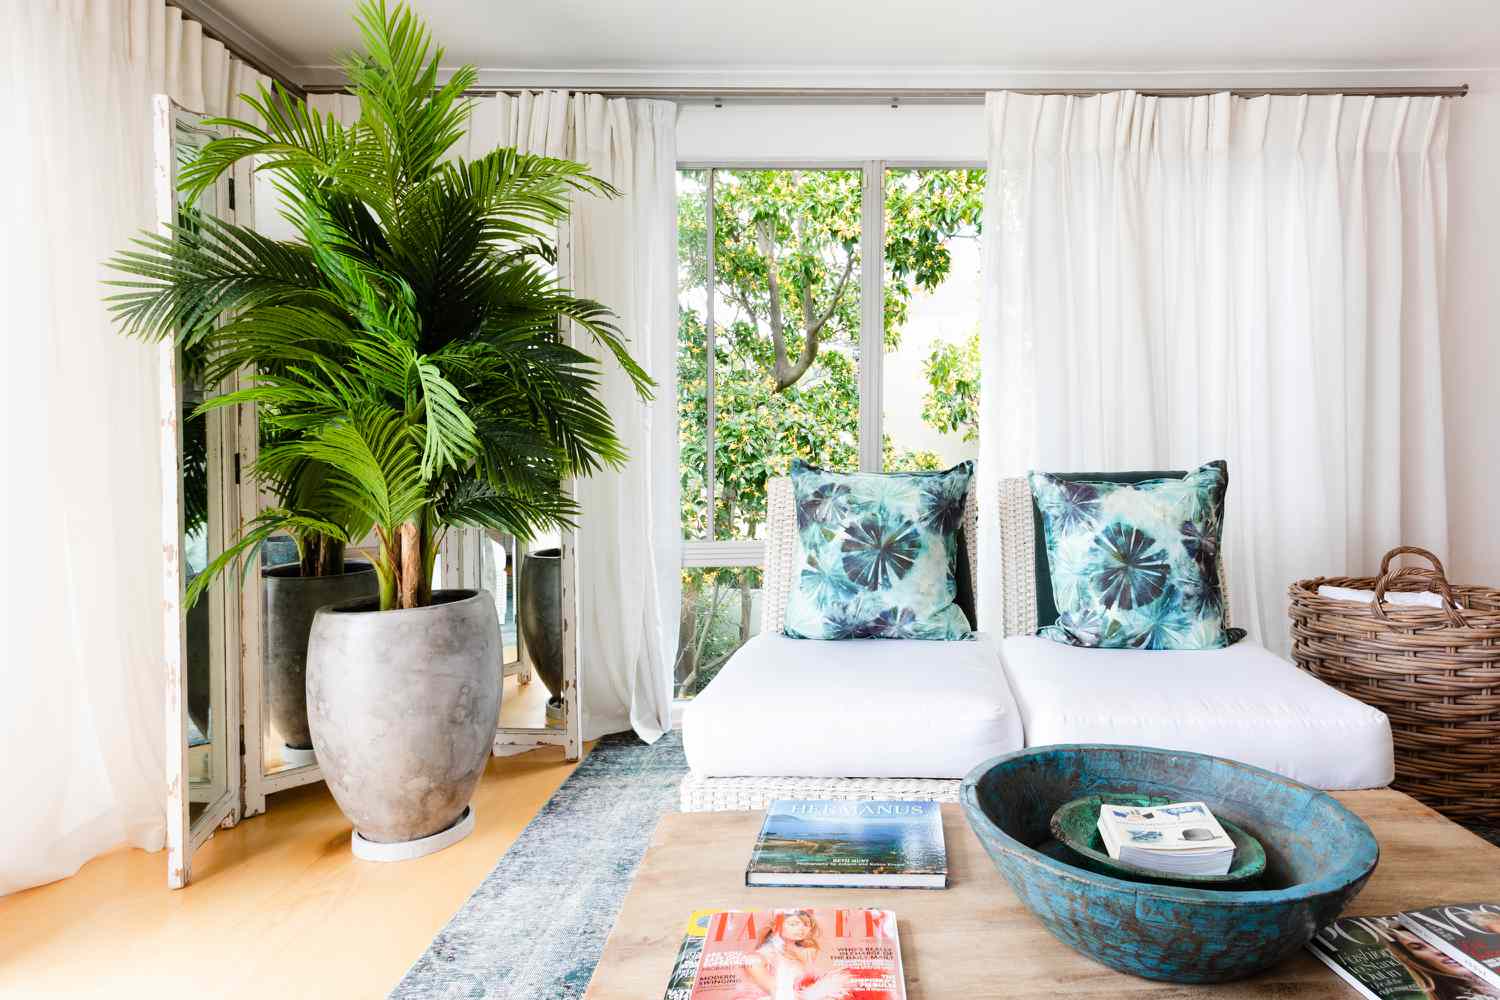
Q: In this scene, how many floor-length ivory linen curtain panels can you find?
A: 3